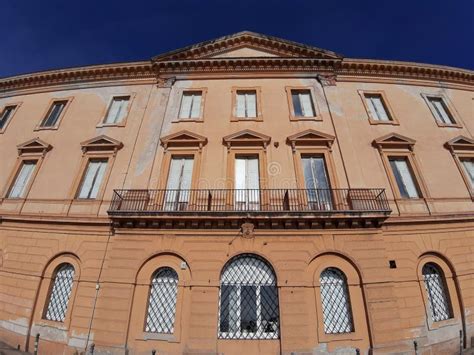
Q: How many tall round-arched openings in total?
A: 5